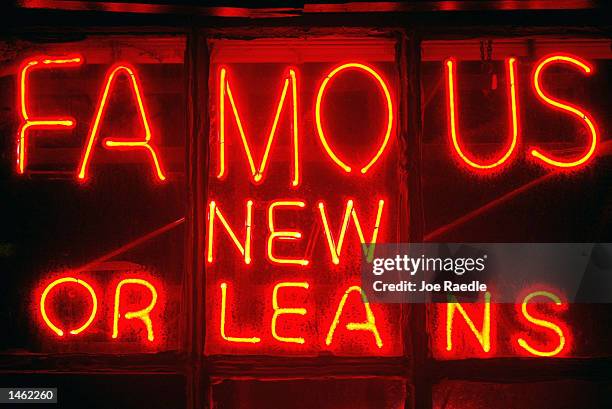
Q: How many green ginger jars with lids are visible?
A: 0